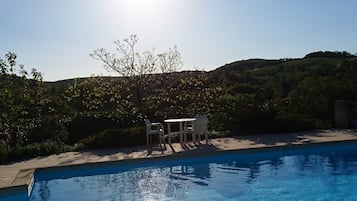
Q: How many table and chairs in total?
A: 3